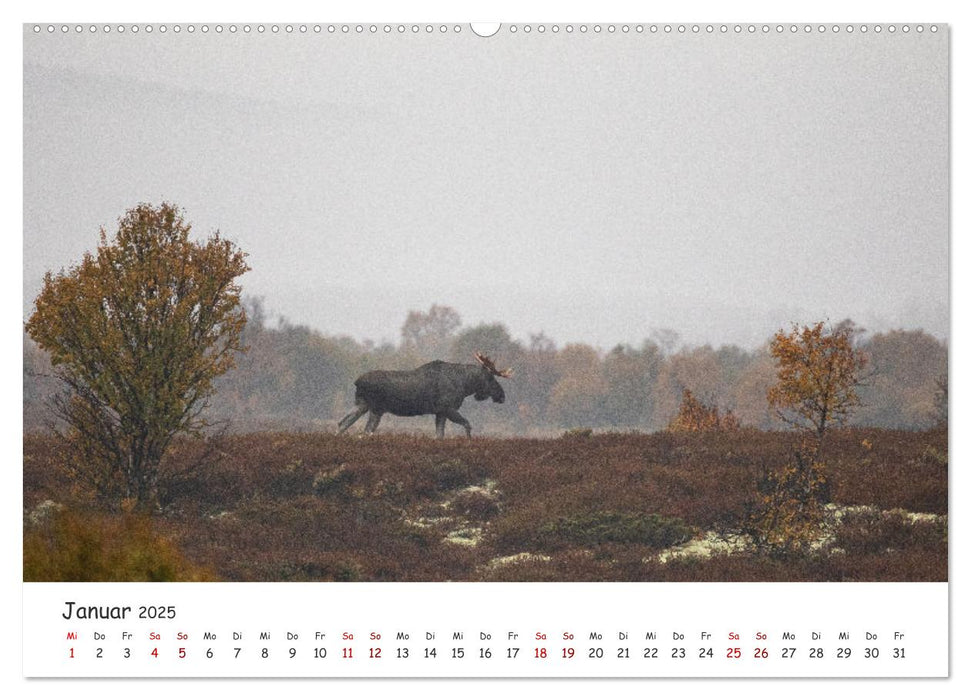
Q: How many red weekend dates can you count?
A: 8